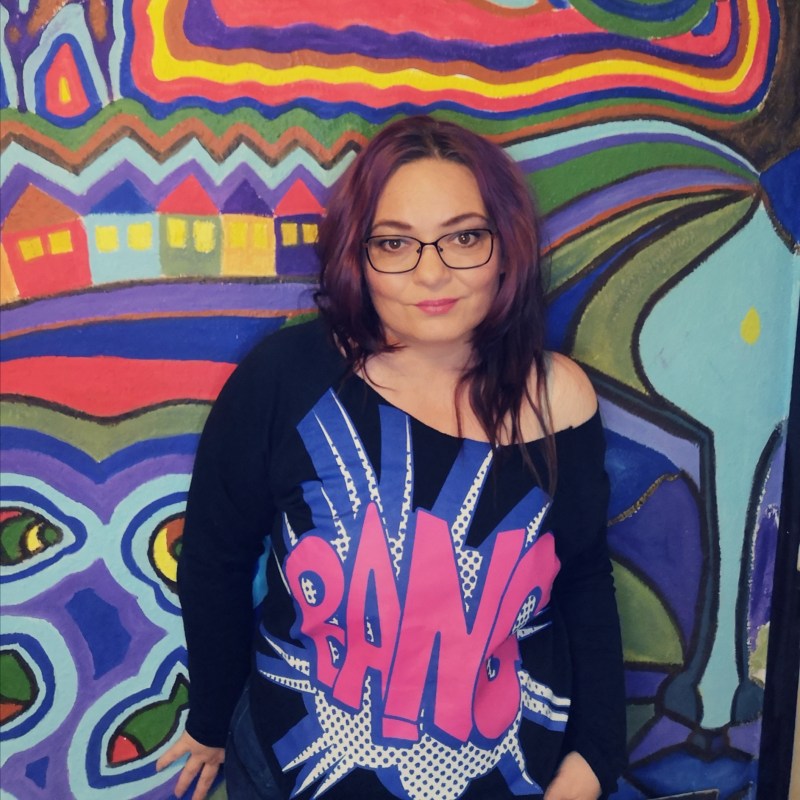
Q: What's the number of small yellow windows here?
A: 10